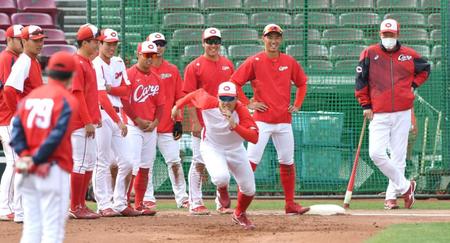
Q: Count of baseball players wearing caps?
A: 11